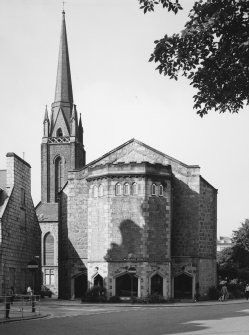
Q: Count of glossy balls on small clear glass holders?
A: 0